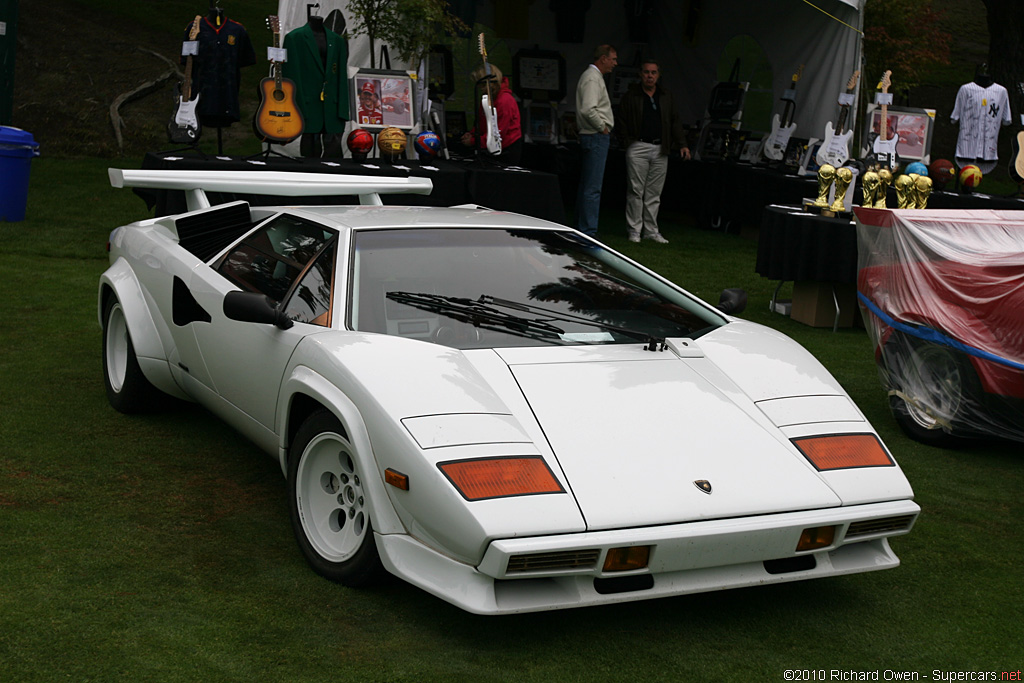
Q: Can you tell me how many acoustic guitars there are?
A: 2